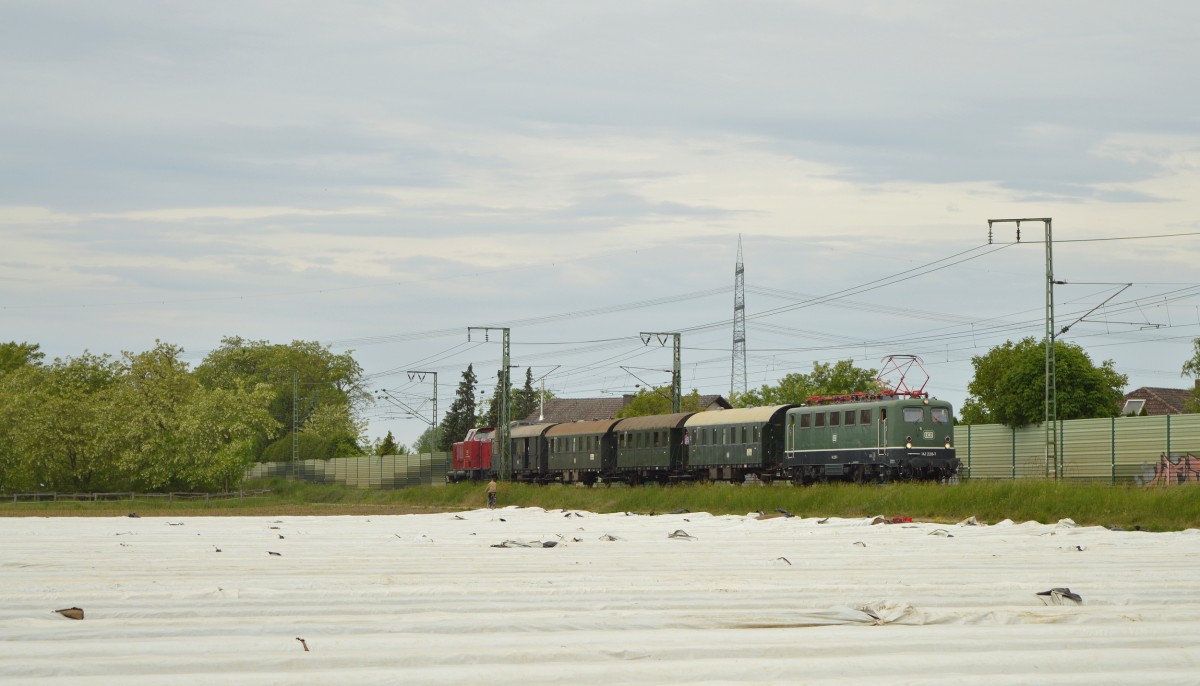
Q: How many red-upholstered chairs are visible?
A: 0